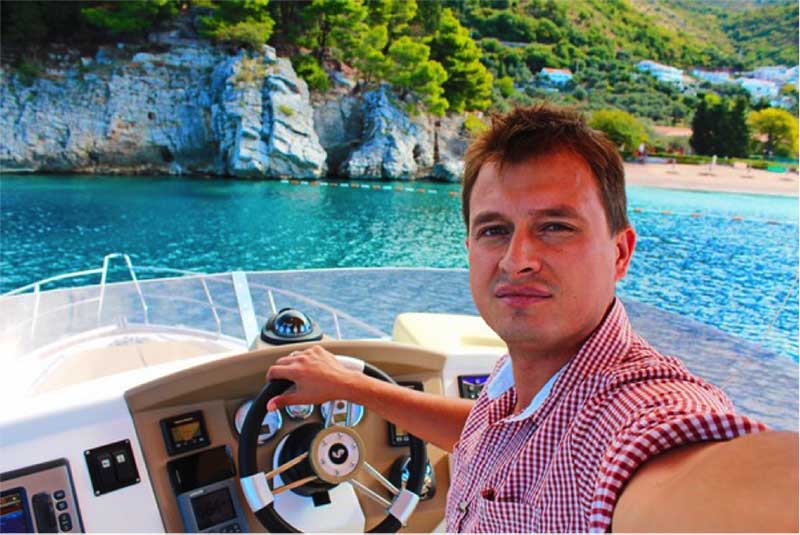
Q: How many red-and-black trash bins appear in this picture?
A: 0